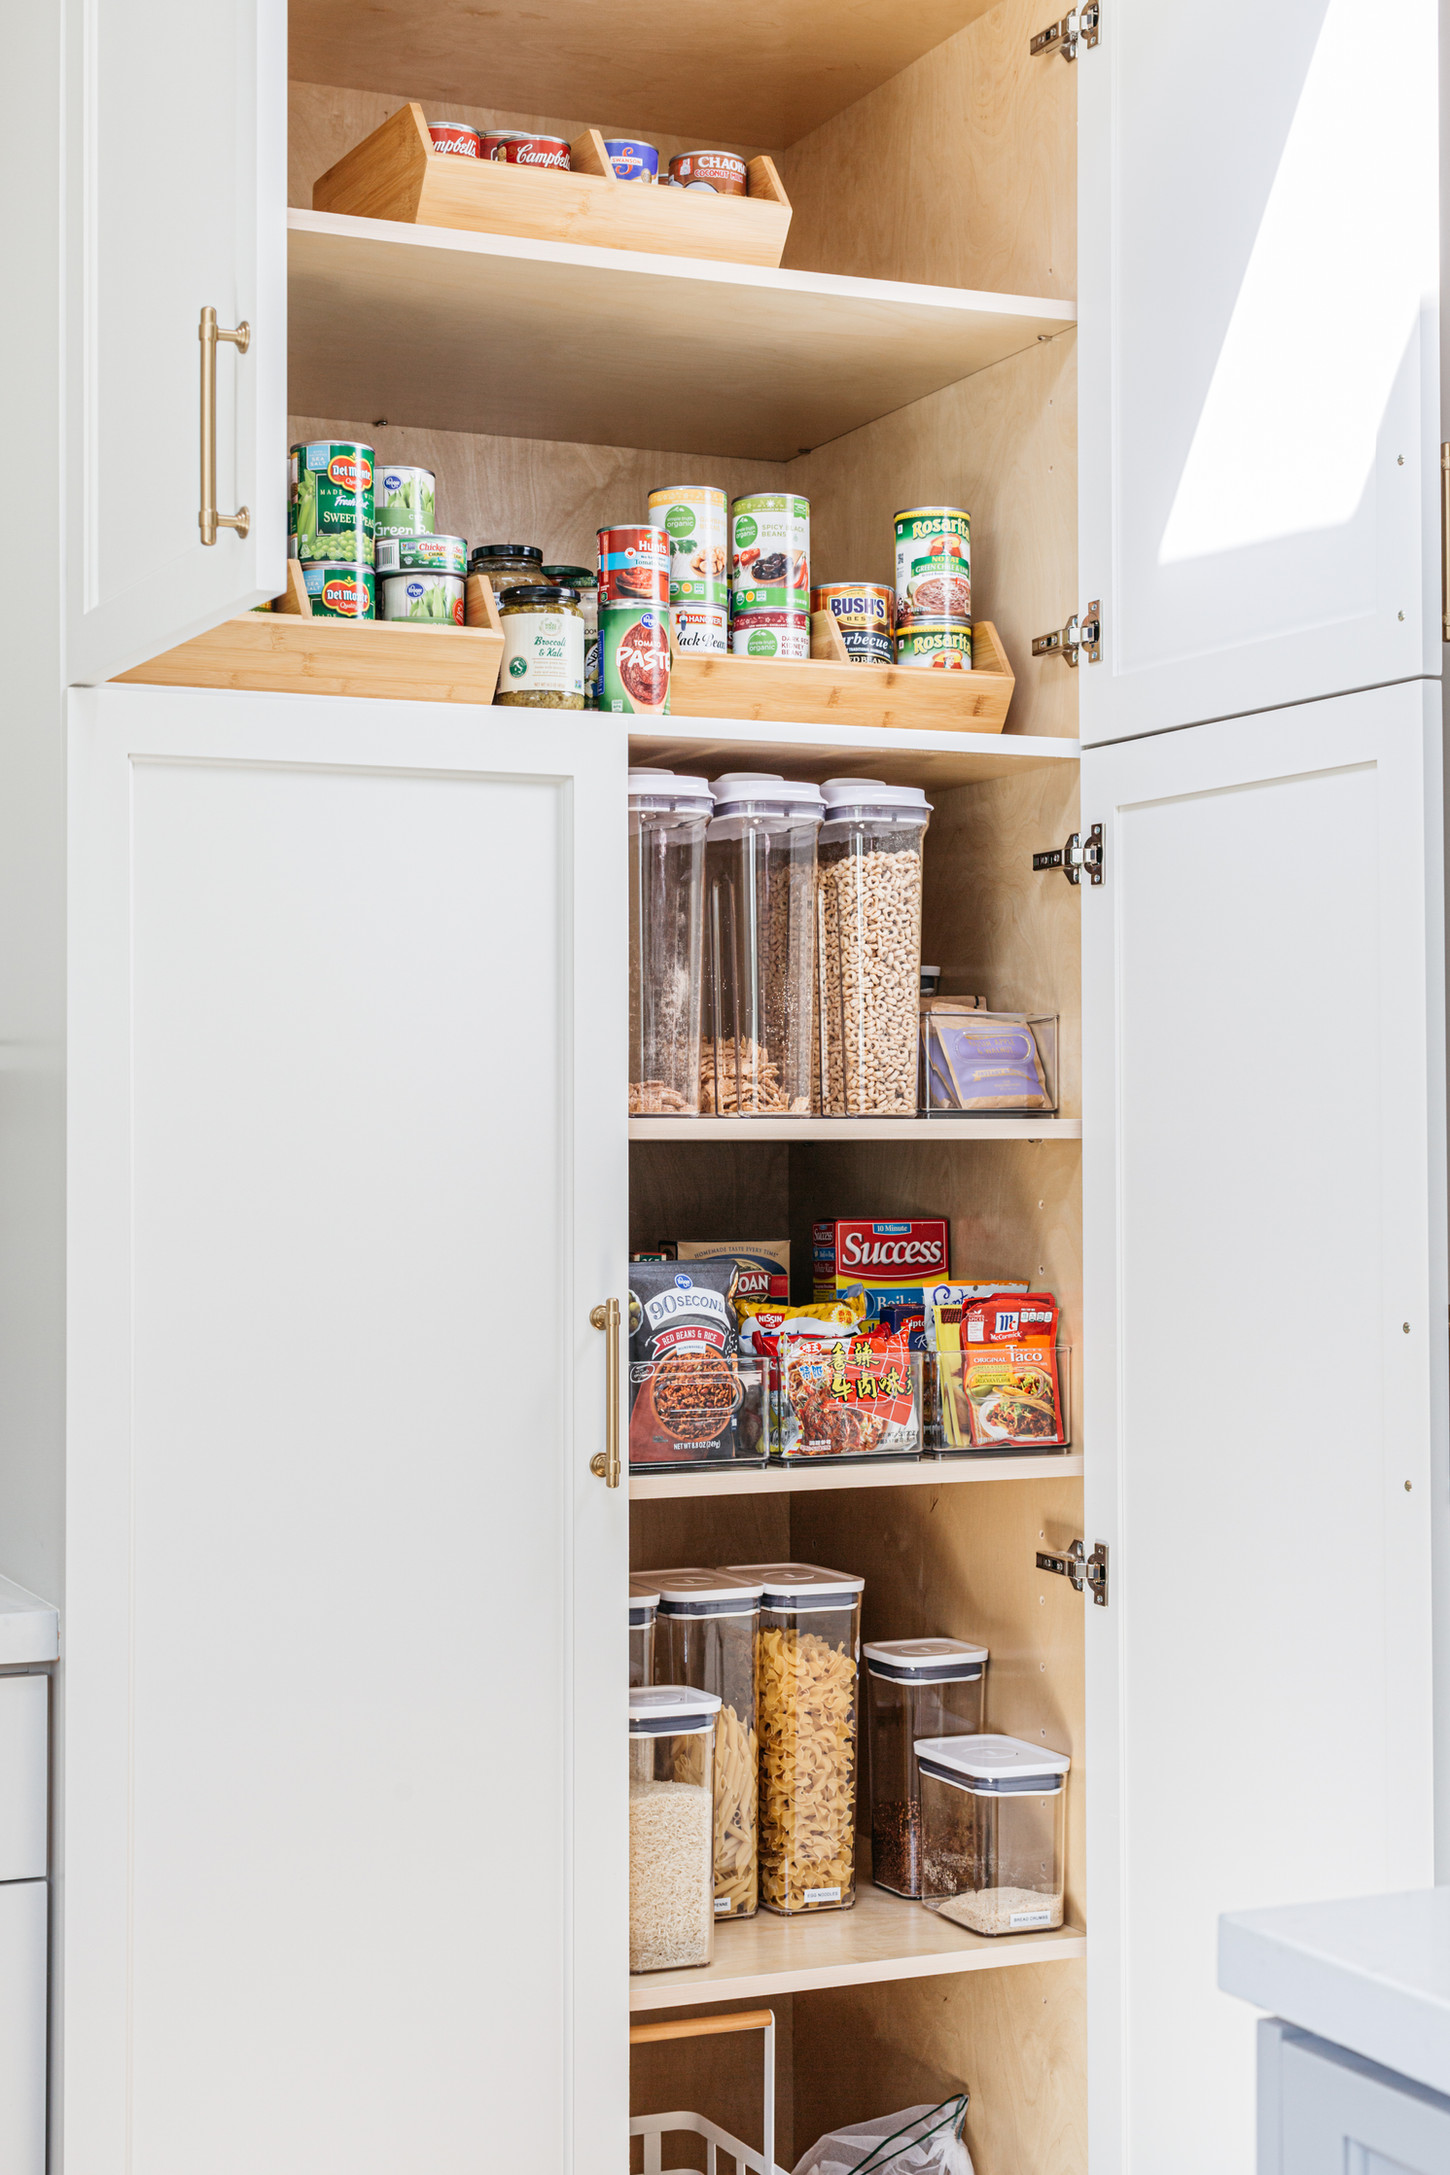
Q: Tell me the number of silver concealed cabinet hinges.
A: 4